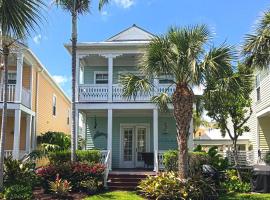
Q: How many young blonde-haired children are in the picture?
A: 0